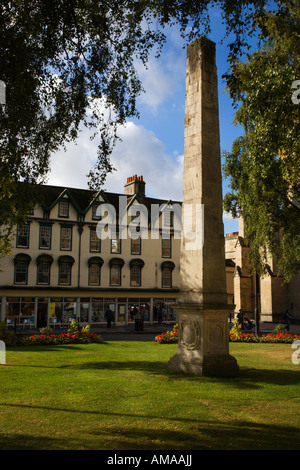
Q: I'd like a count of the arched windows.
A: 7